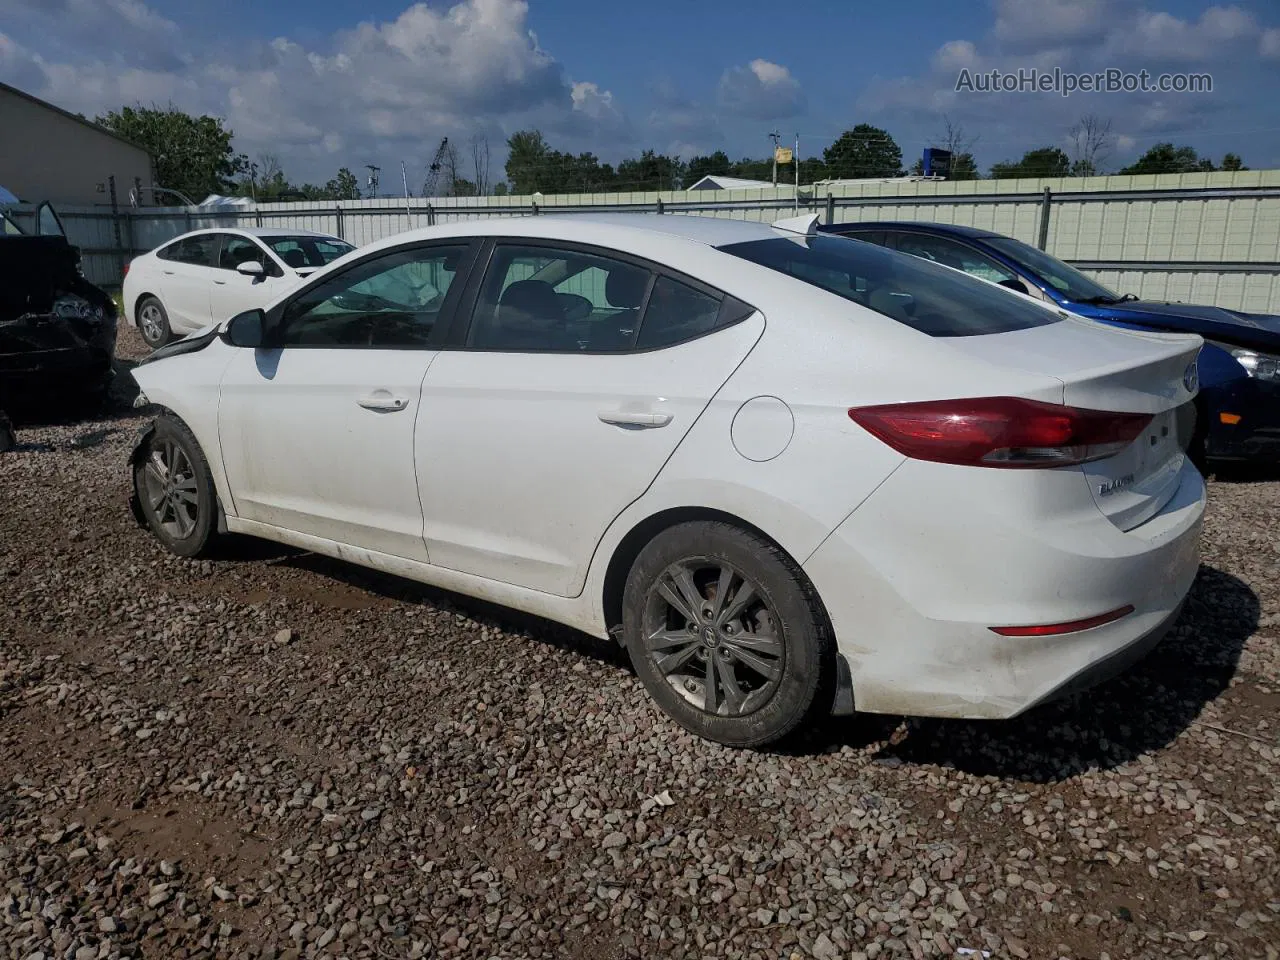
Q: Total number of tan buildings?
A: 1